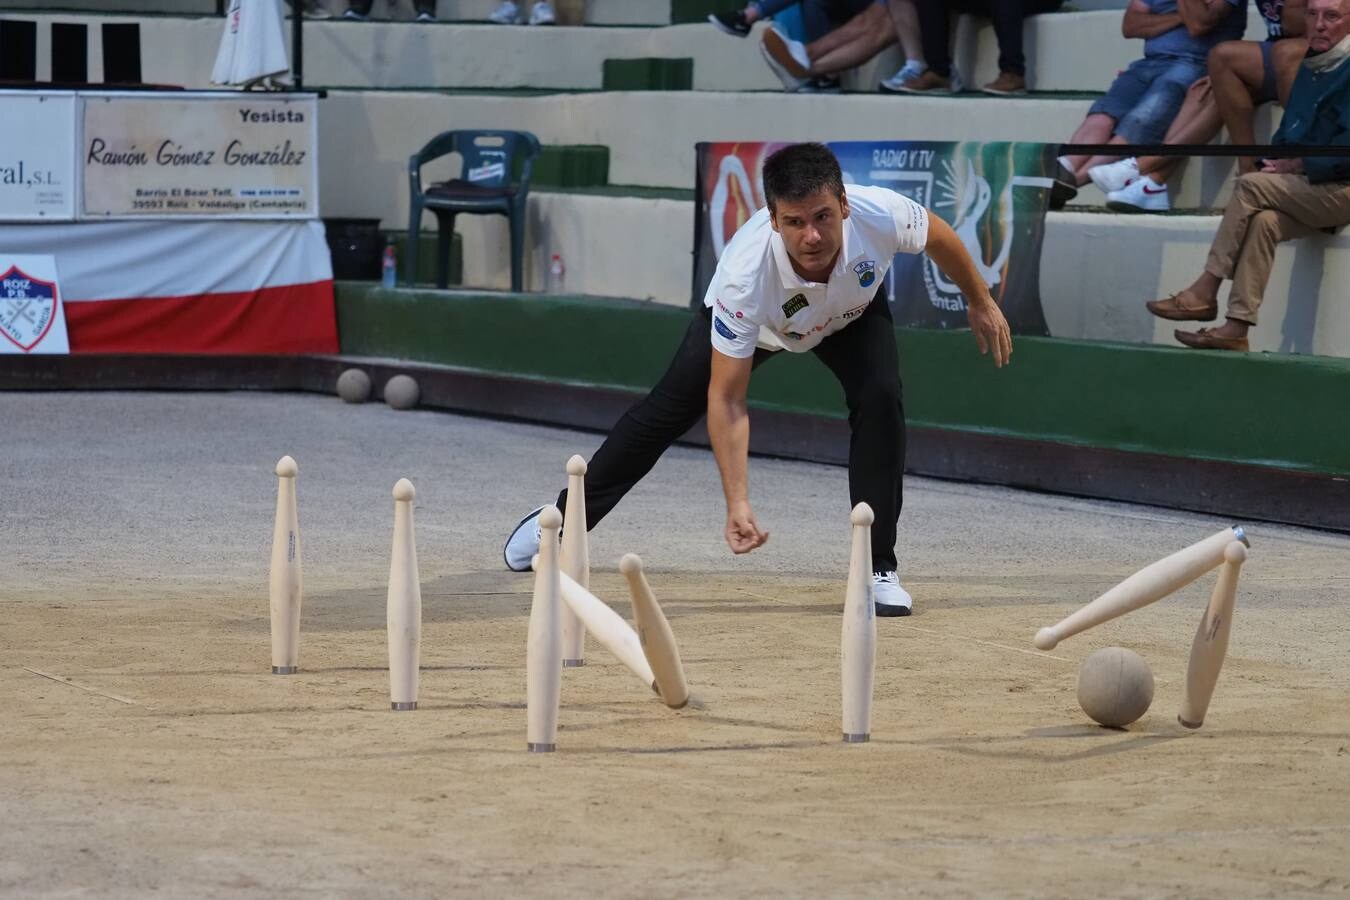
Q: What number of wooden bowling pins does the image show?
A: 9